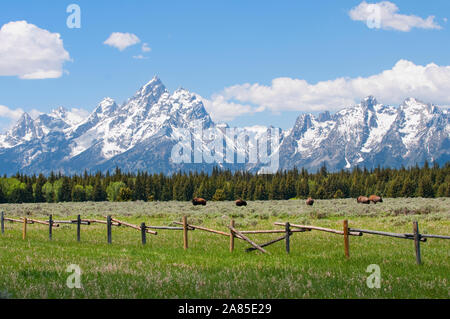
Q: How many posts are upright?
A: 11